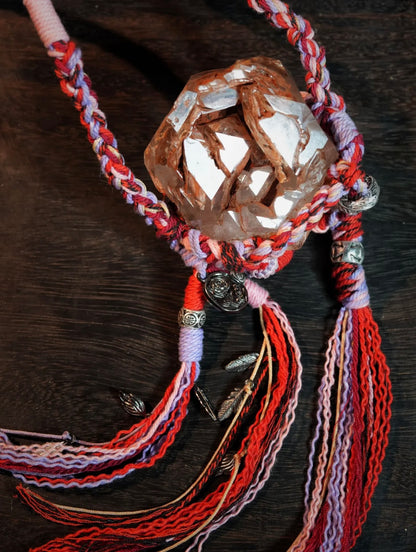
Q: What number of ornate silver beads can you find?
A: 3